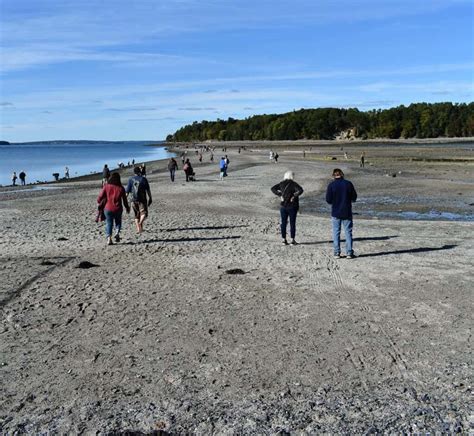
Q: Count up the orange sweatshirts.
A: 0